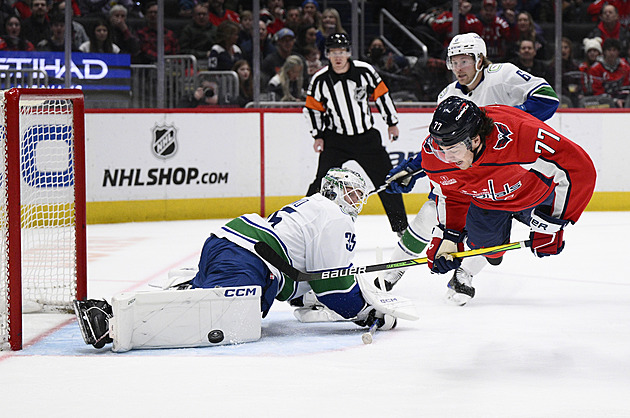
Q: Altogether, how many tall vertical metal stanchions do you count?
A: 6